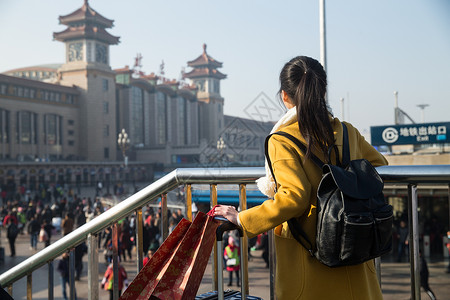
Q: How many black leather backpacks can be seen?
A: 1